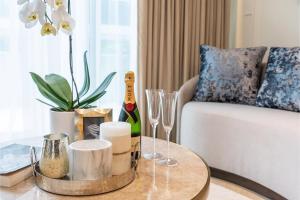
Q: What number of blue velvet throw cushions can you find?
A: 2